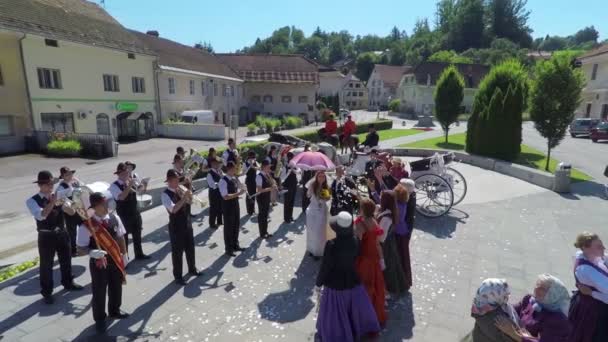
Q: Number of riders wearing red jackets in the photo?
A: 2